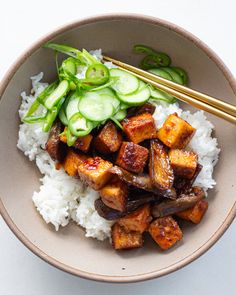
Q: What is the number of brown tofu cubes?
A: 13